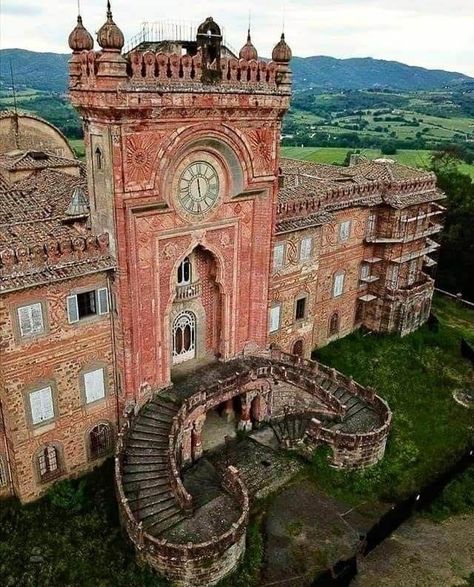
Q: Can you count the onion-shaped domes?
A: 4